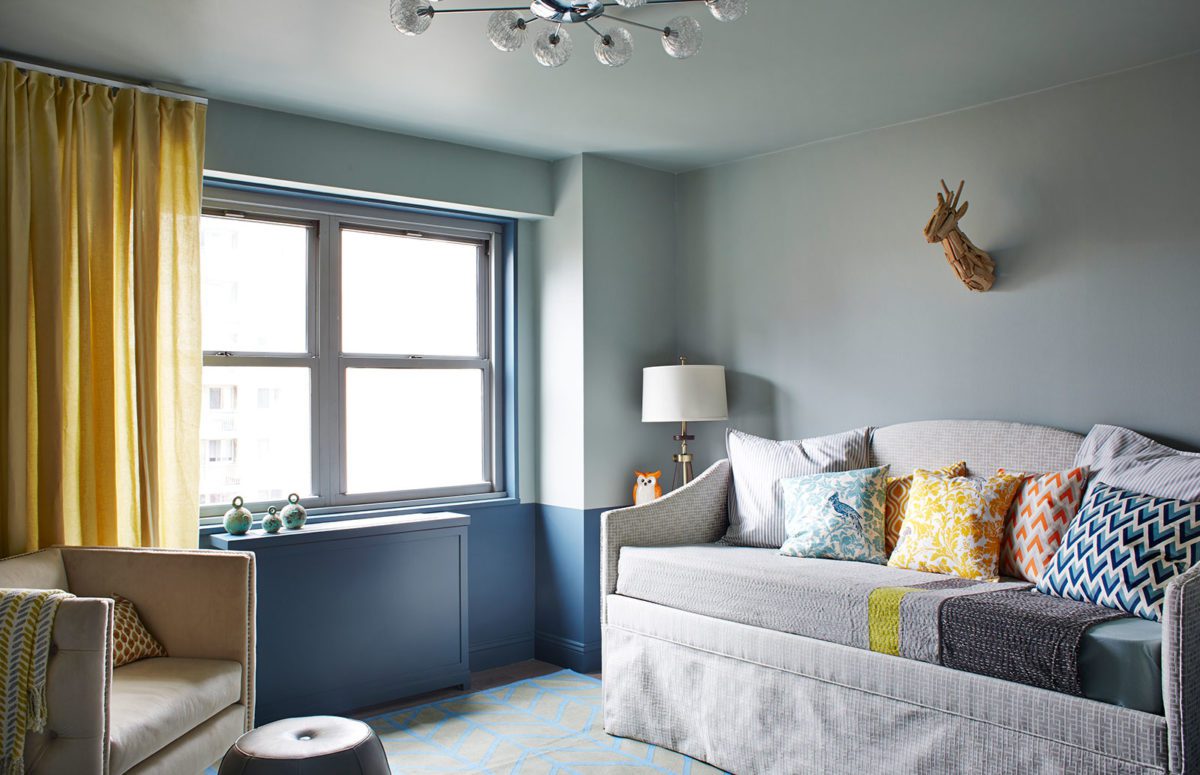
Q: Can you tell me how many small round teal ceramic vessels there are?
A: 3